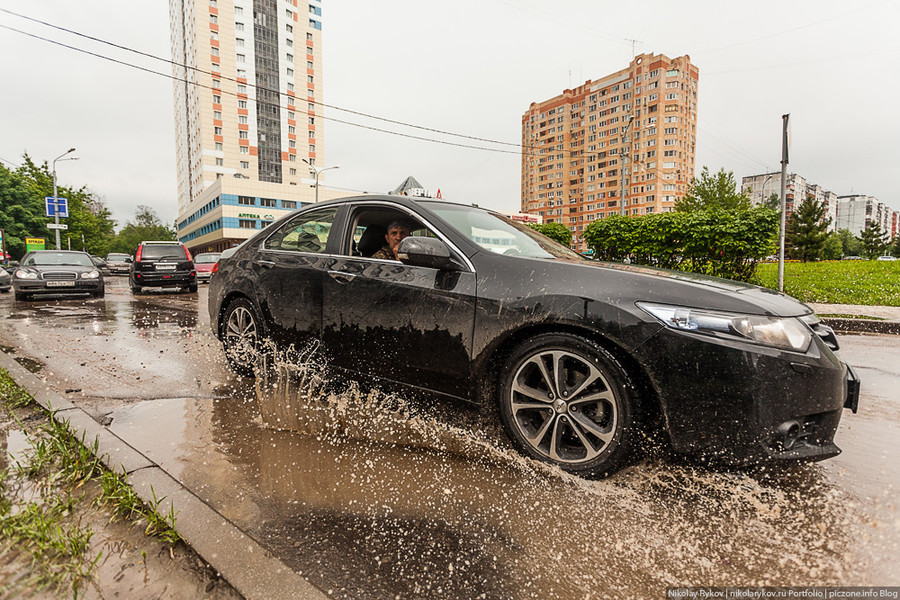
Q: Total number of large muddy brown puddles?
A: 1